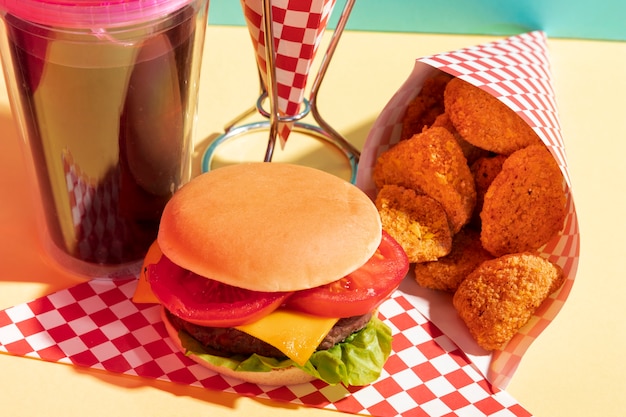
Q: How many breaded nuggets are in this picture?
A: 9